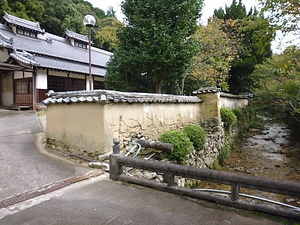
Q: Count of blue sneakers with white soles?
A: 0